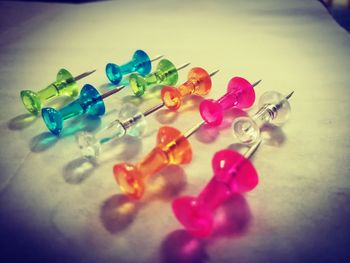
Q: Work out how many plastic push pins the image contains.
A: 10